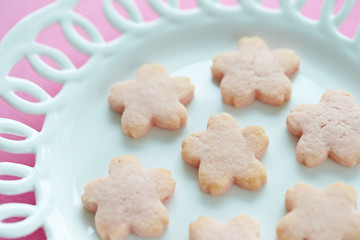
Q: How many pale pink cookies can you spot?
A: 7